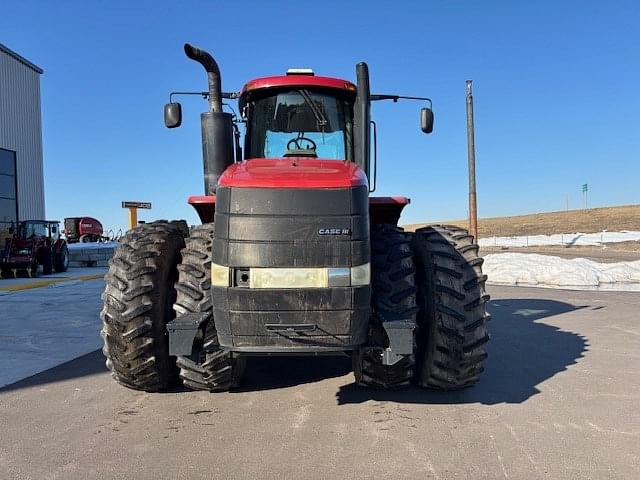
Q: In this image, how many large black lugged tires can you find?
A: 4